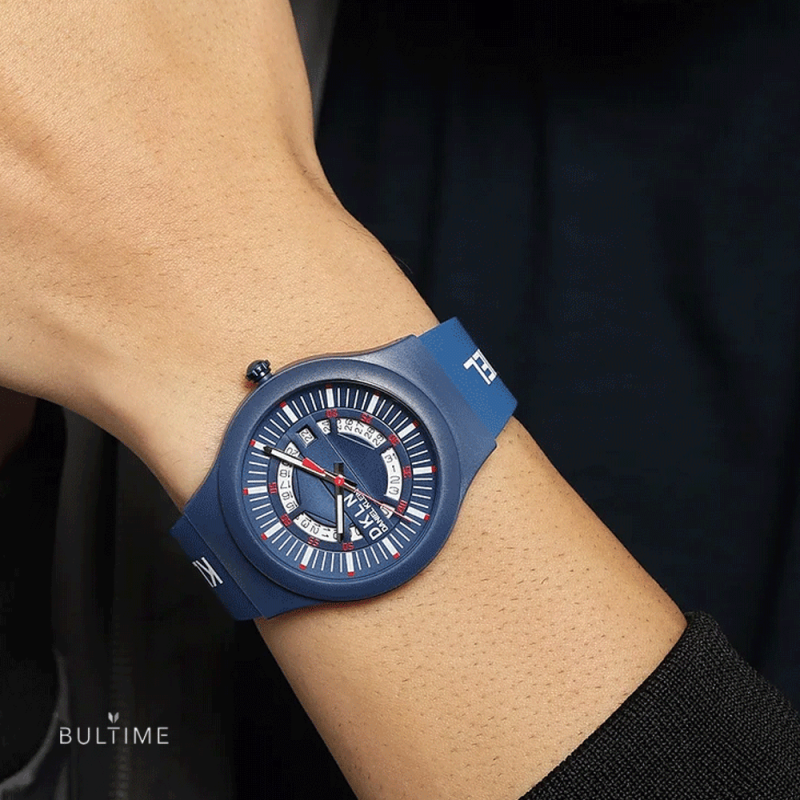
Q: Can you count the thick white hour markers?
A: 12